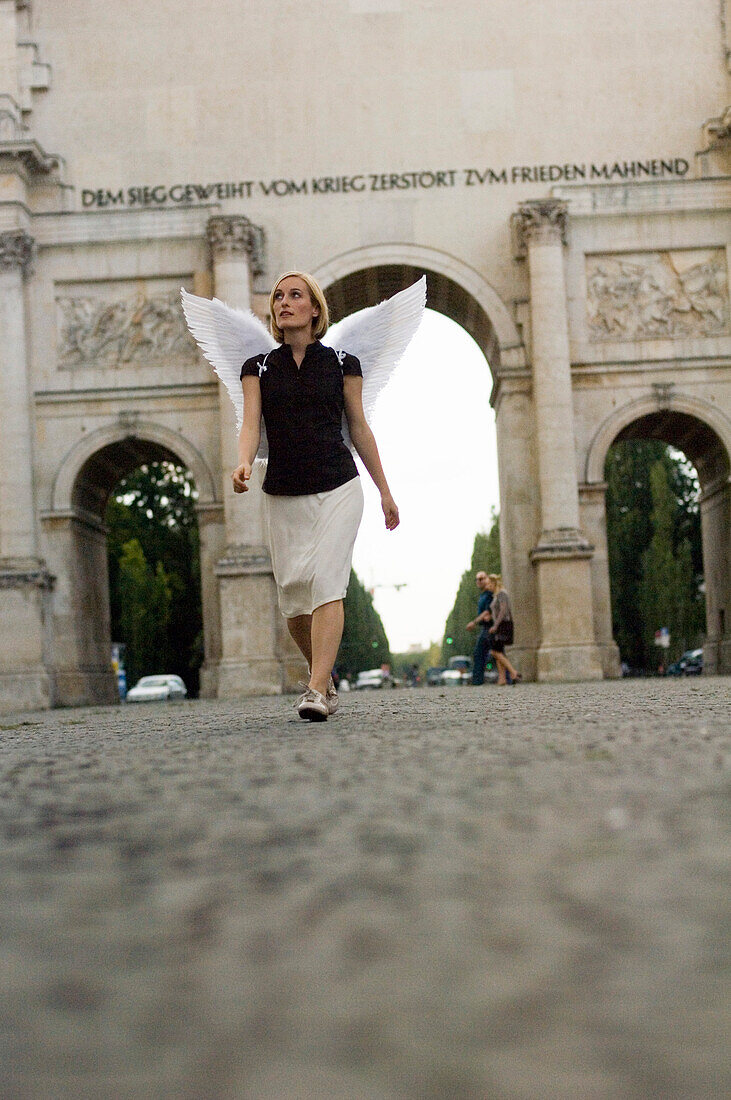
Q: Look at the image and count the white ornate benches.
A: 0